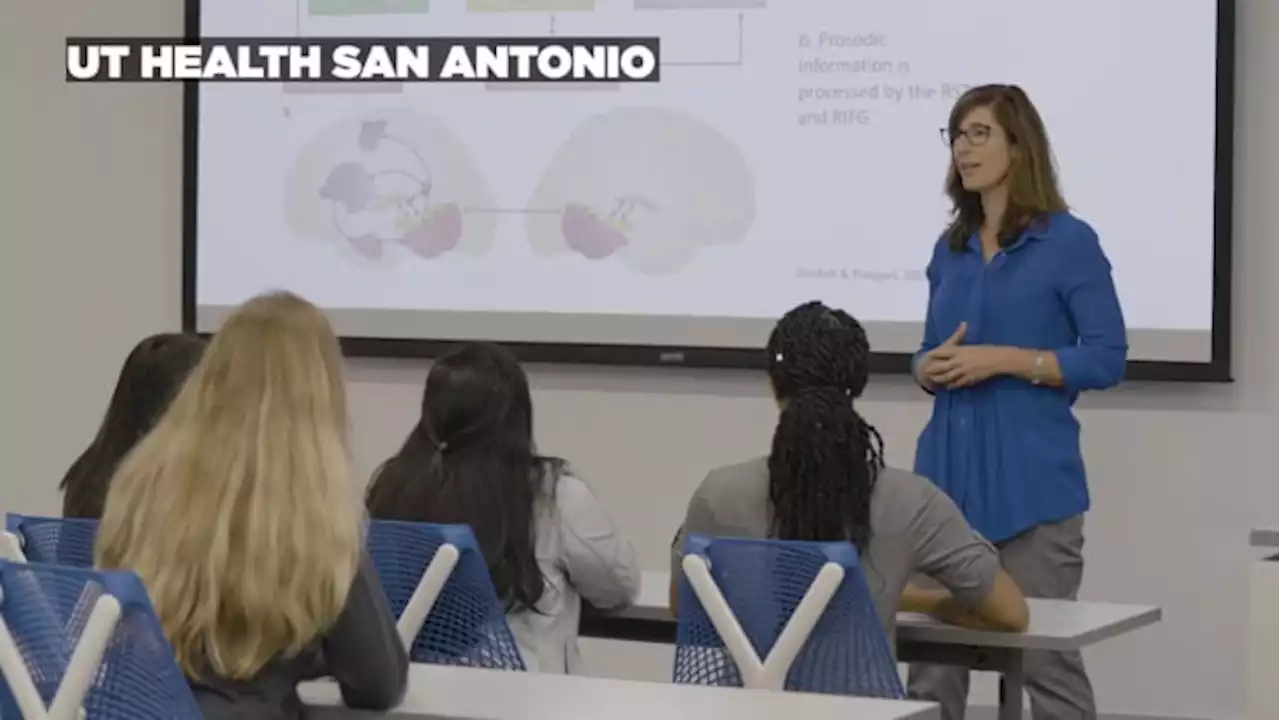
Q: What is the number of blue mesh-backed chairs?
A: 4